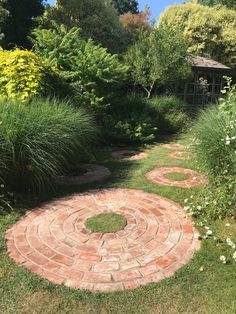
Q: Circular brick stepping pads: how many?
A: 6